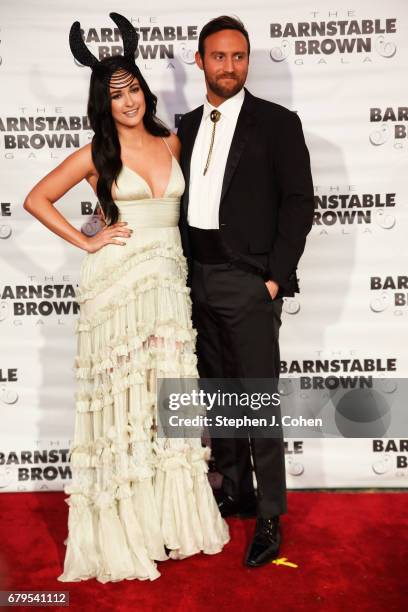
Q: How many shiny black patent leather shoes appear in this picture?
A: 2